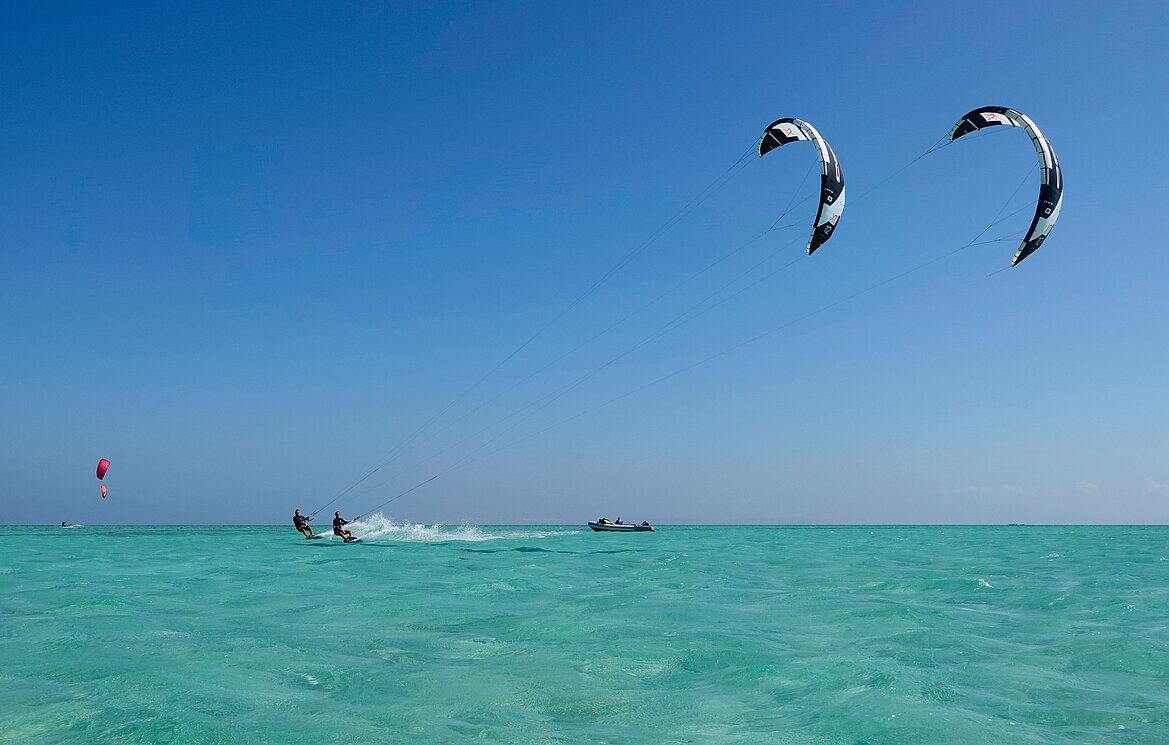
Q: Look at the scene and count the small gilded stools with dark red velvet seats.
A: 0